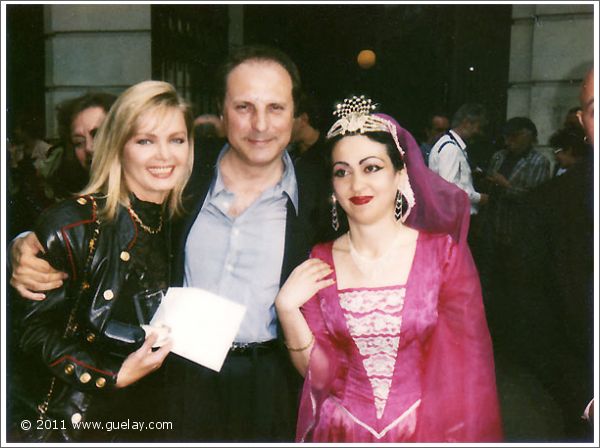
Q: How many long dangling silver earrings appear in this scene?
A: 2